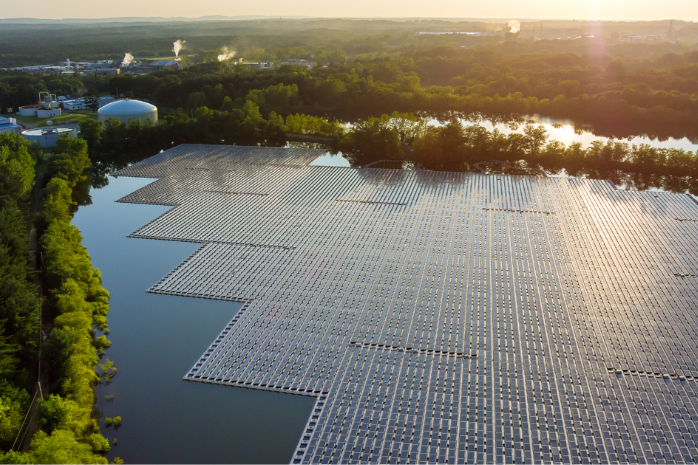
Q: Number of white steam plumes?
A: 4